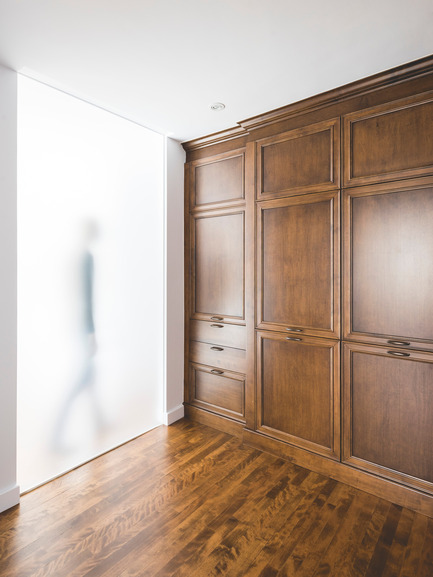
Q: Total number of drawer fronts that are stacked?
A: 3